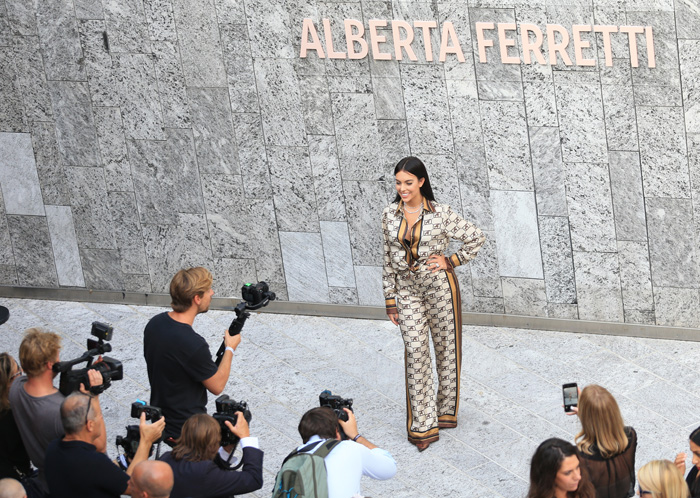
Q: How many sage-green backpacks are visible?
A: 1